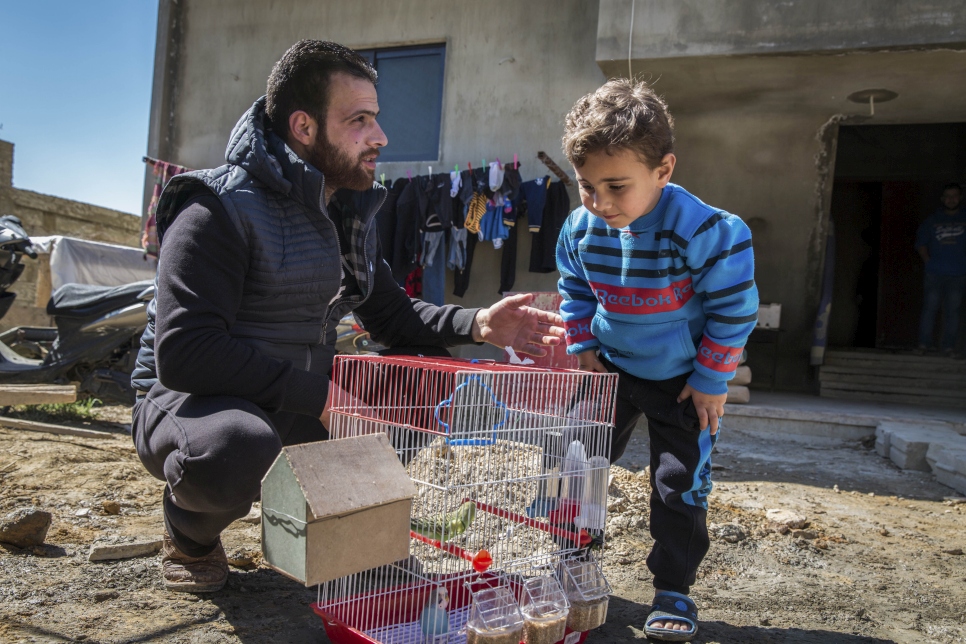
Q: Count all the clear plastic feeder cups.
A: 3